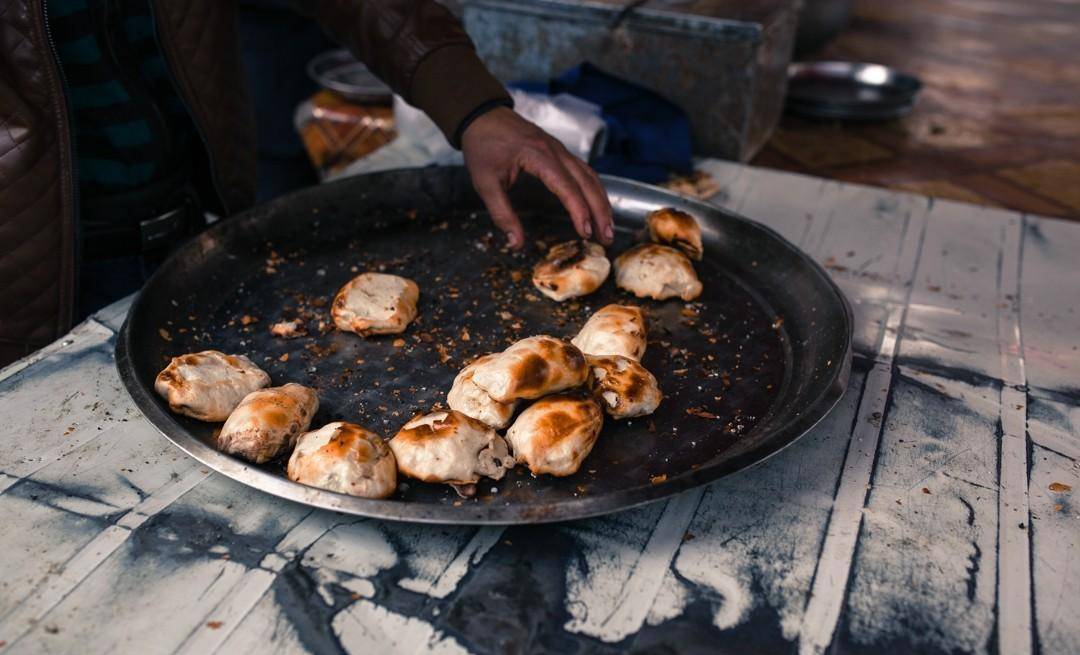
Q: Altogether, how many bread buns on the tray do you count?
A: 13